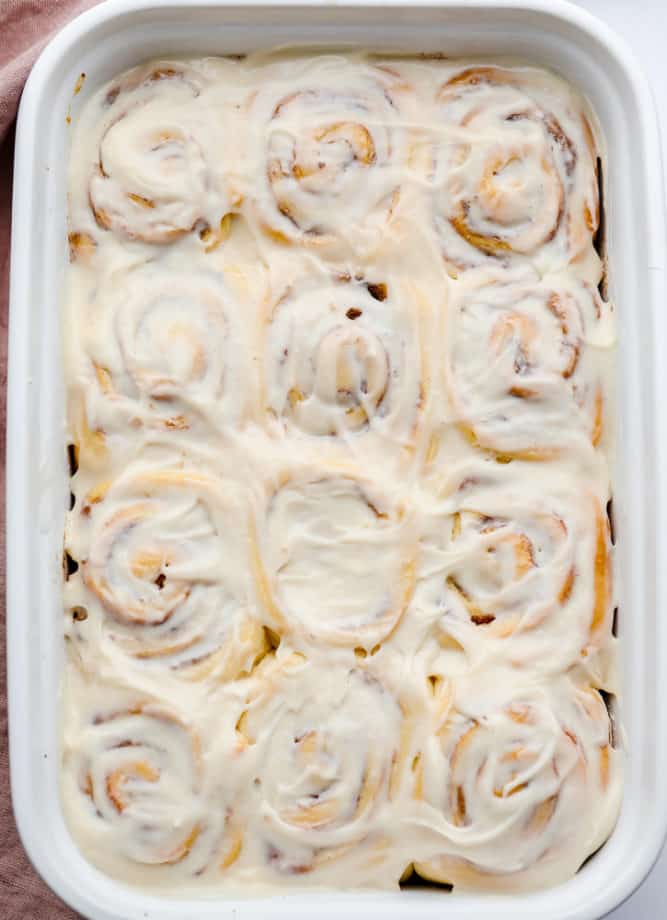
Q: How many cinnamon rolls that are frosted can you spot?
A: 12